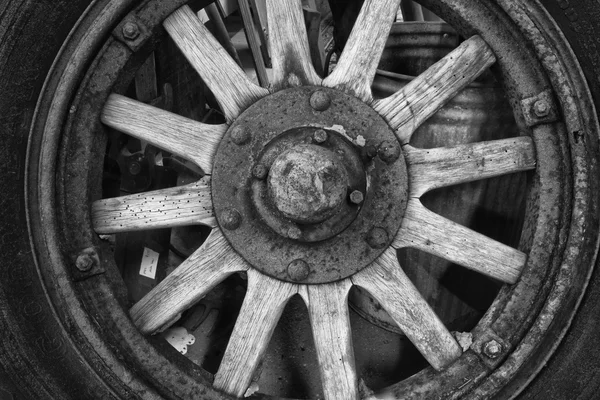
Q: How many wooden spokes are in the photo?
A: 12